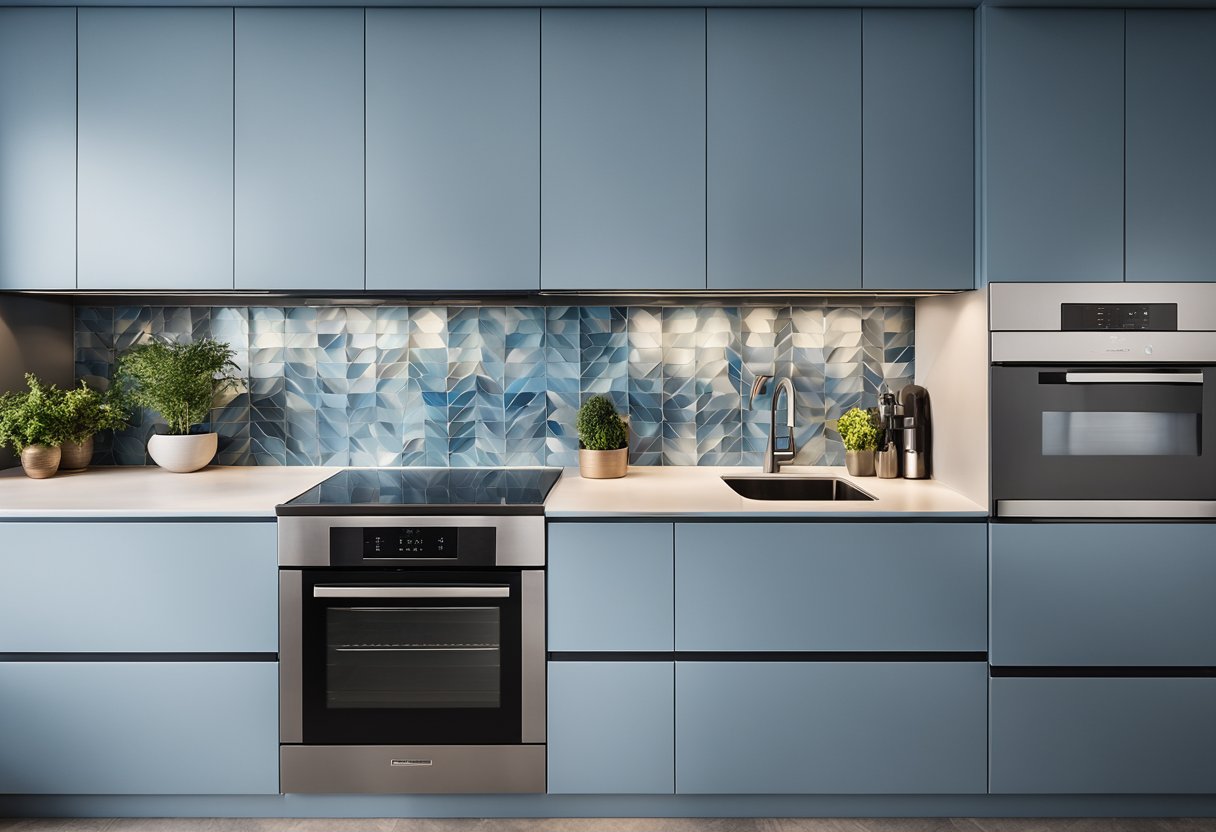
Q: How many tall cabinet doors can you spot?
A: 9